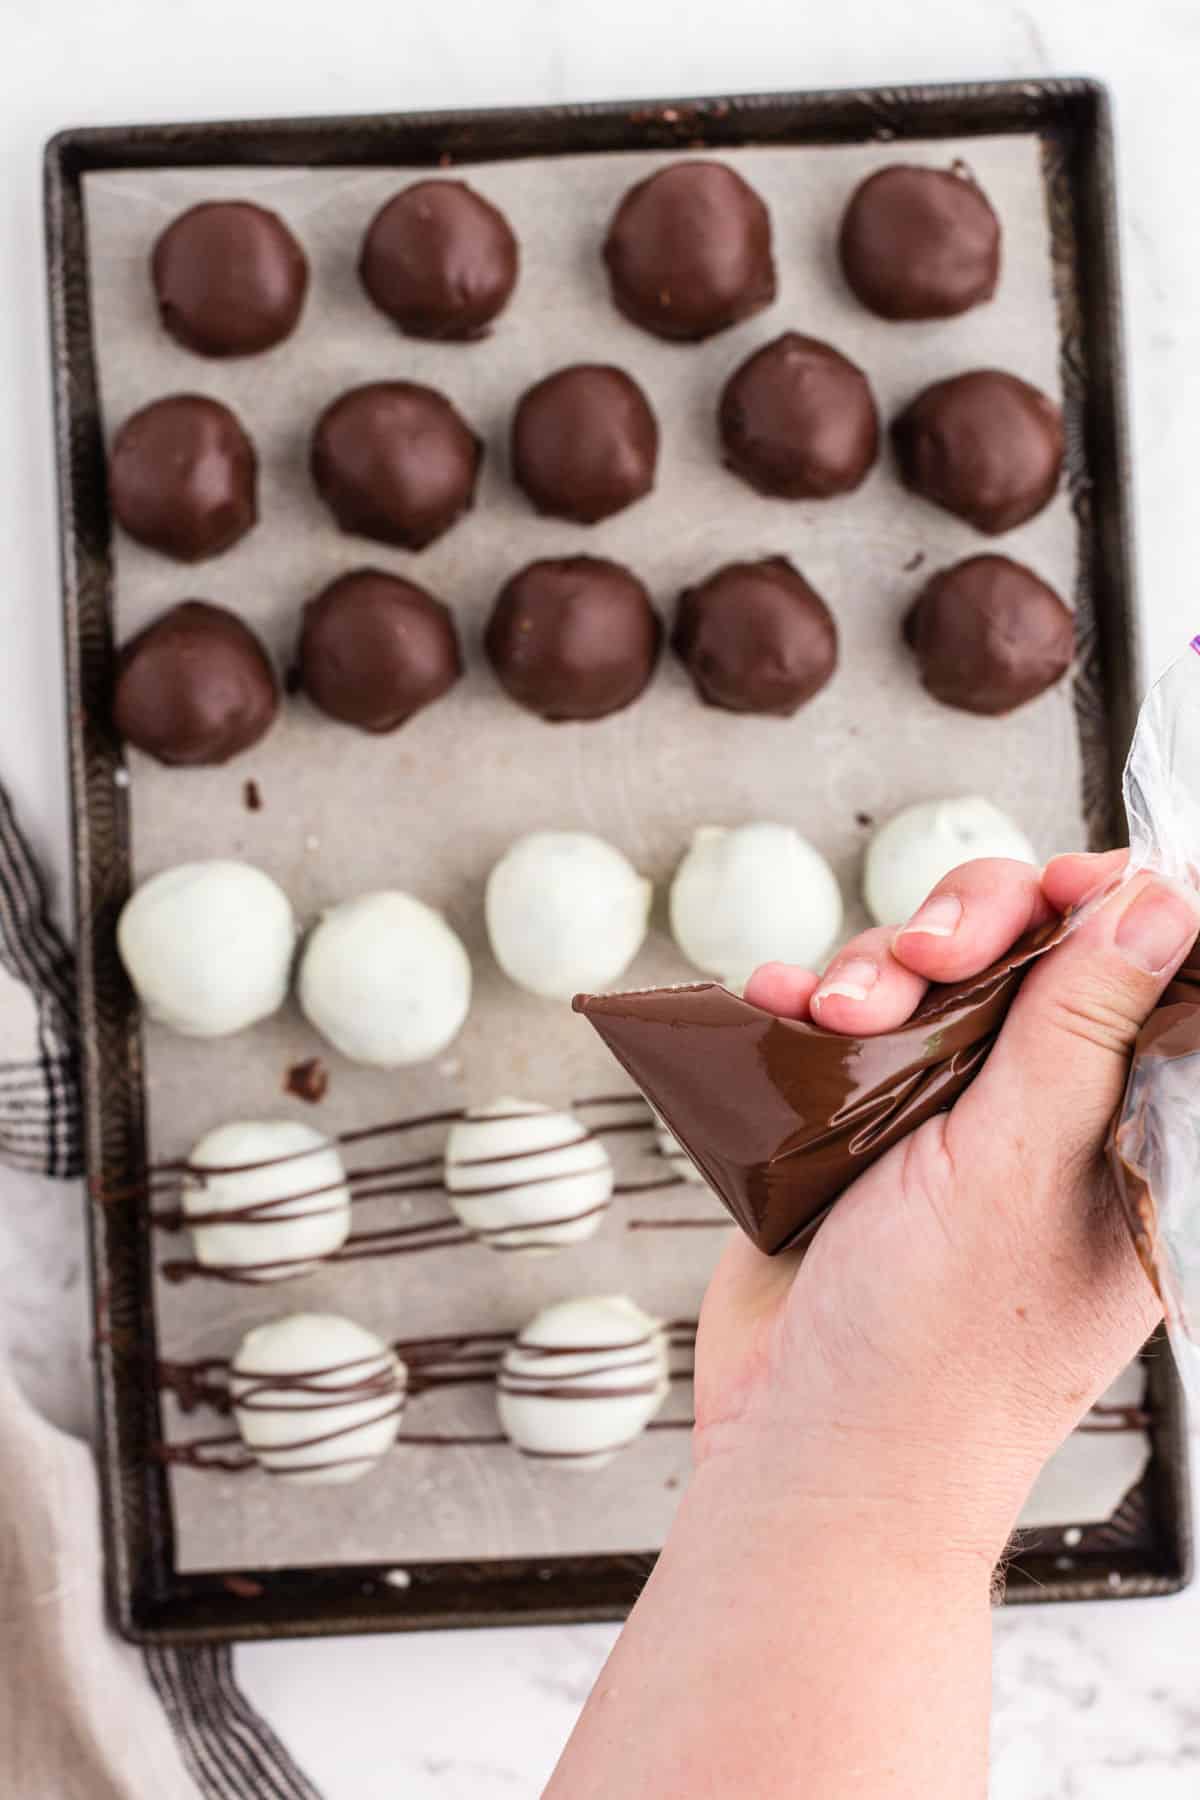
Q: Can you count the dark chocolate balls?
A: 14